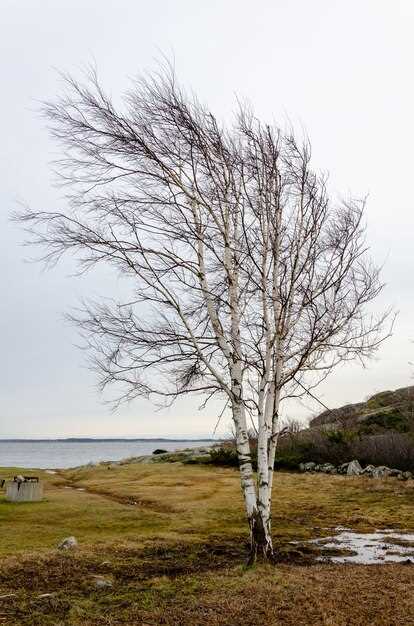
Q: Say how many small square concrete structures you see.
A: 1